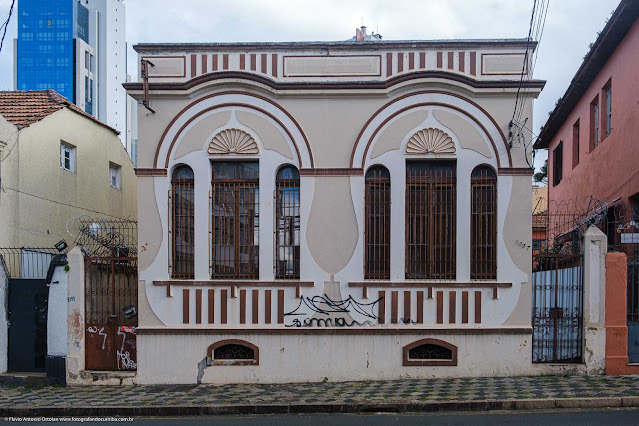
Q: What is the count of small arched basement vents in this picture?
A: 2